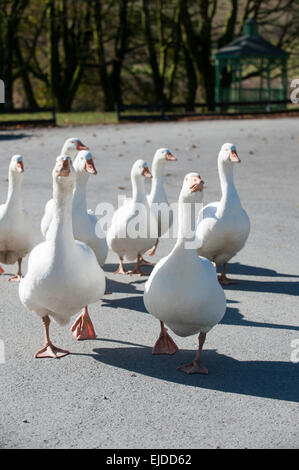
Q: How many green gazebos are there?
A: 1